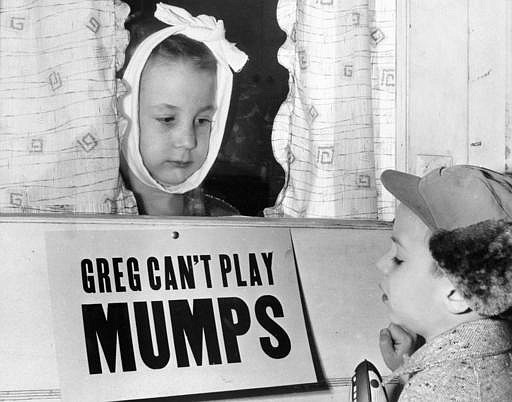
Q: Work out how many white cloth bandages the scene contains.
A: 1